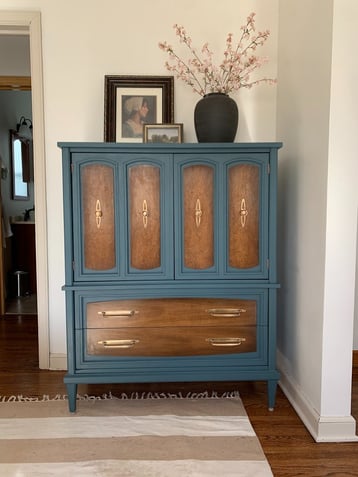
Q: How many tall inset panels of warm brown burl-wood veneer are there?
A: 4